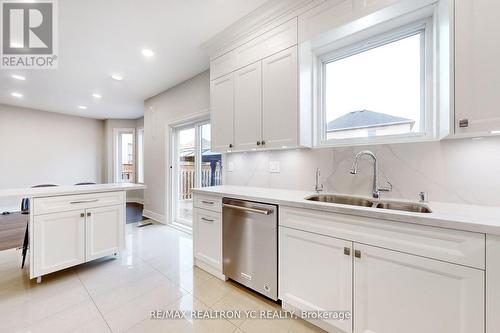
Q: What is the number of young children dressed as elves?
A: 0